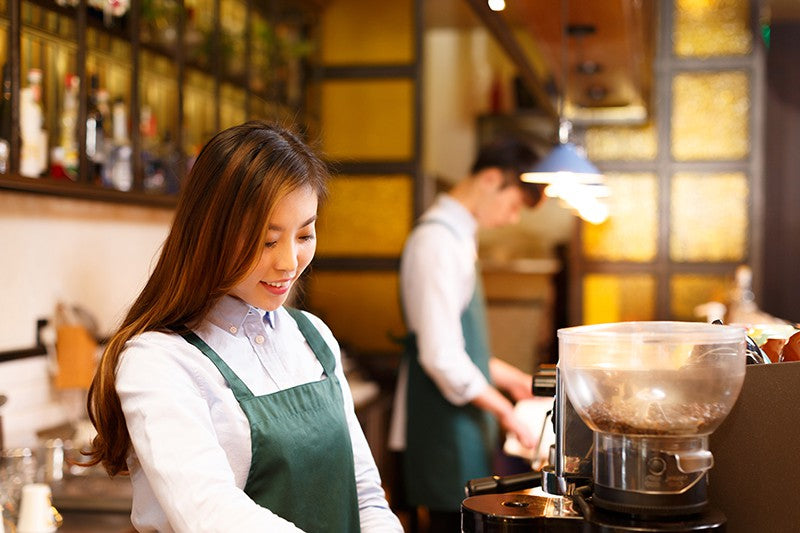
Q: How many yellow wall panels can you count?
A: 11